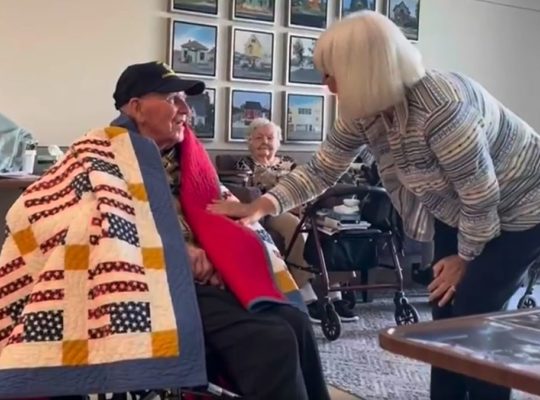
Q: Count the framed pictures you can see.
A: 11